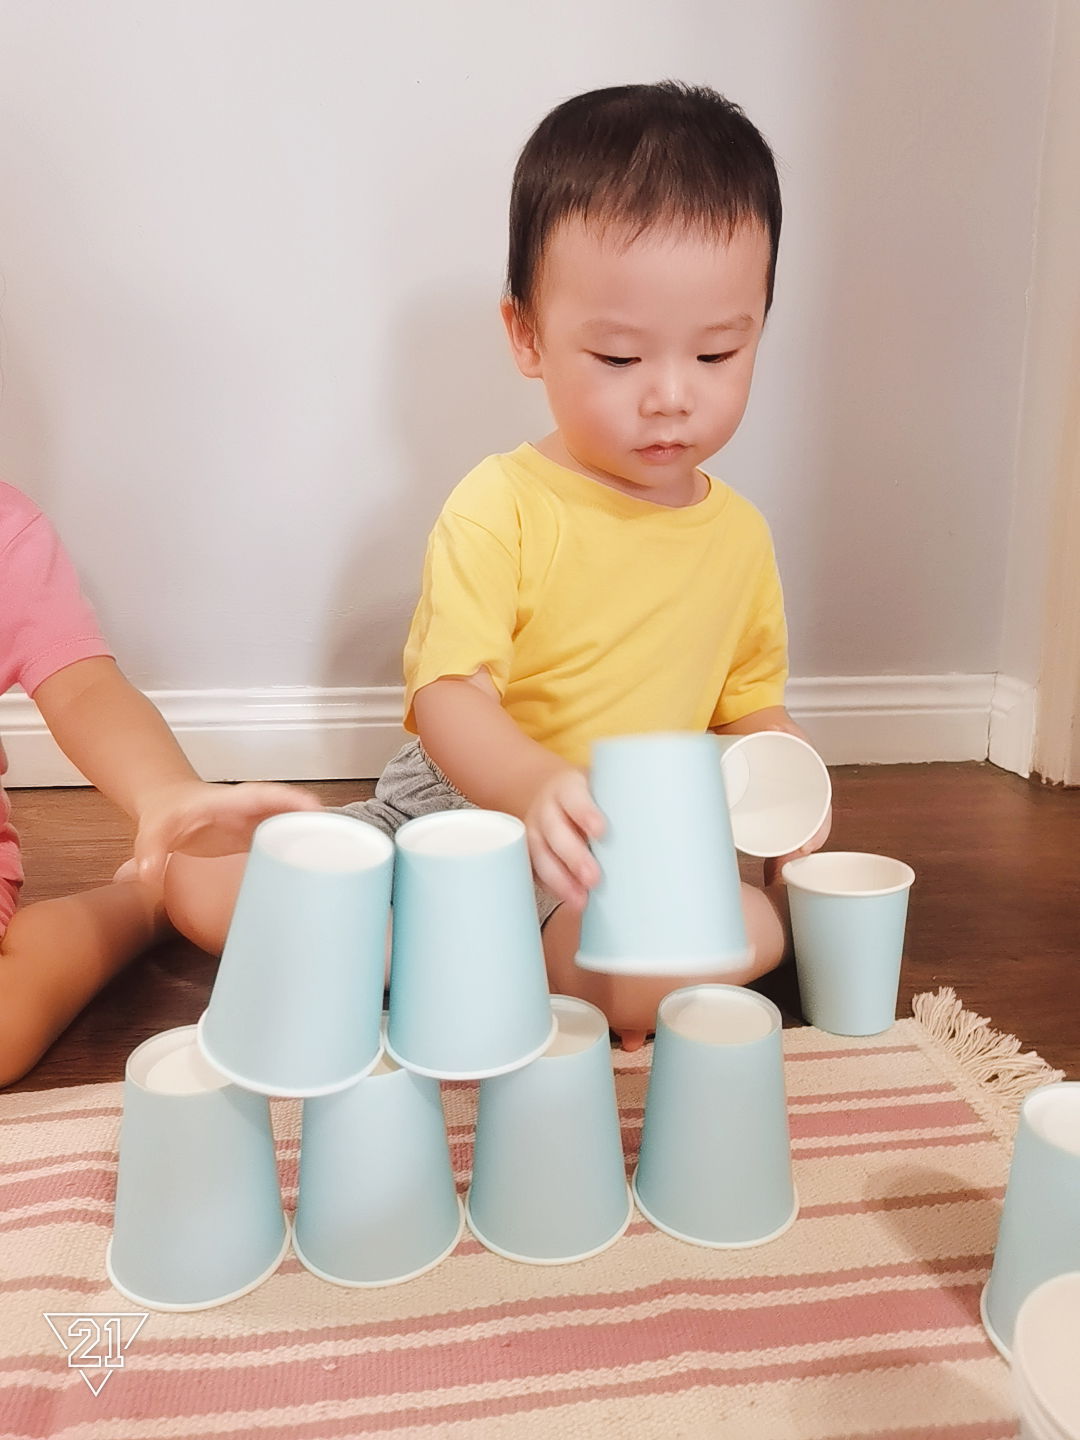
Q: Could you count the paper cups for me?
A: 11